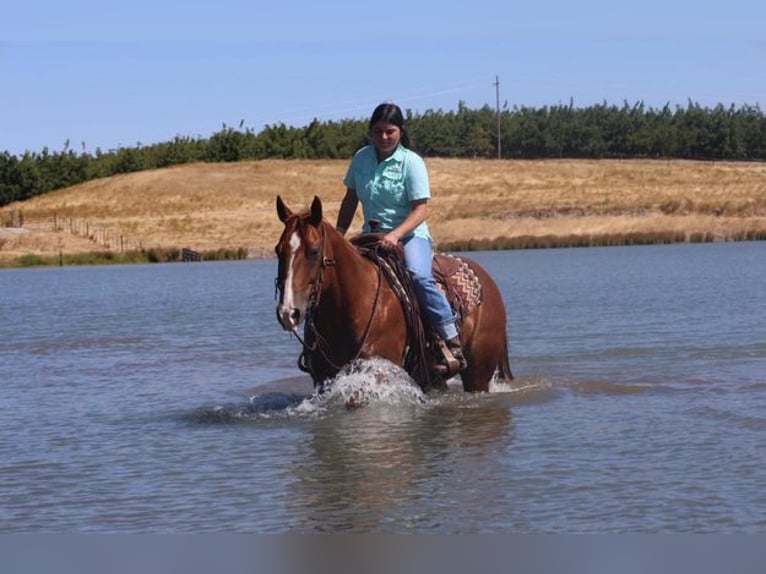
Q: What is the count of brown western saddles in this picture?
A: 1